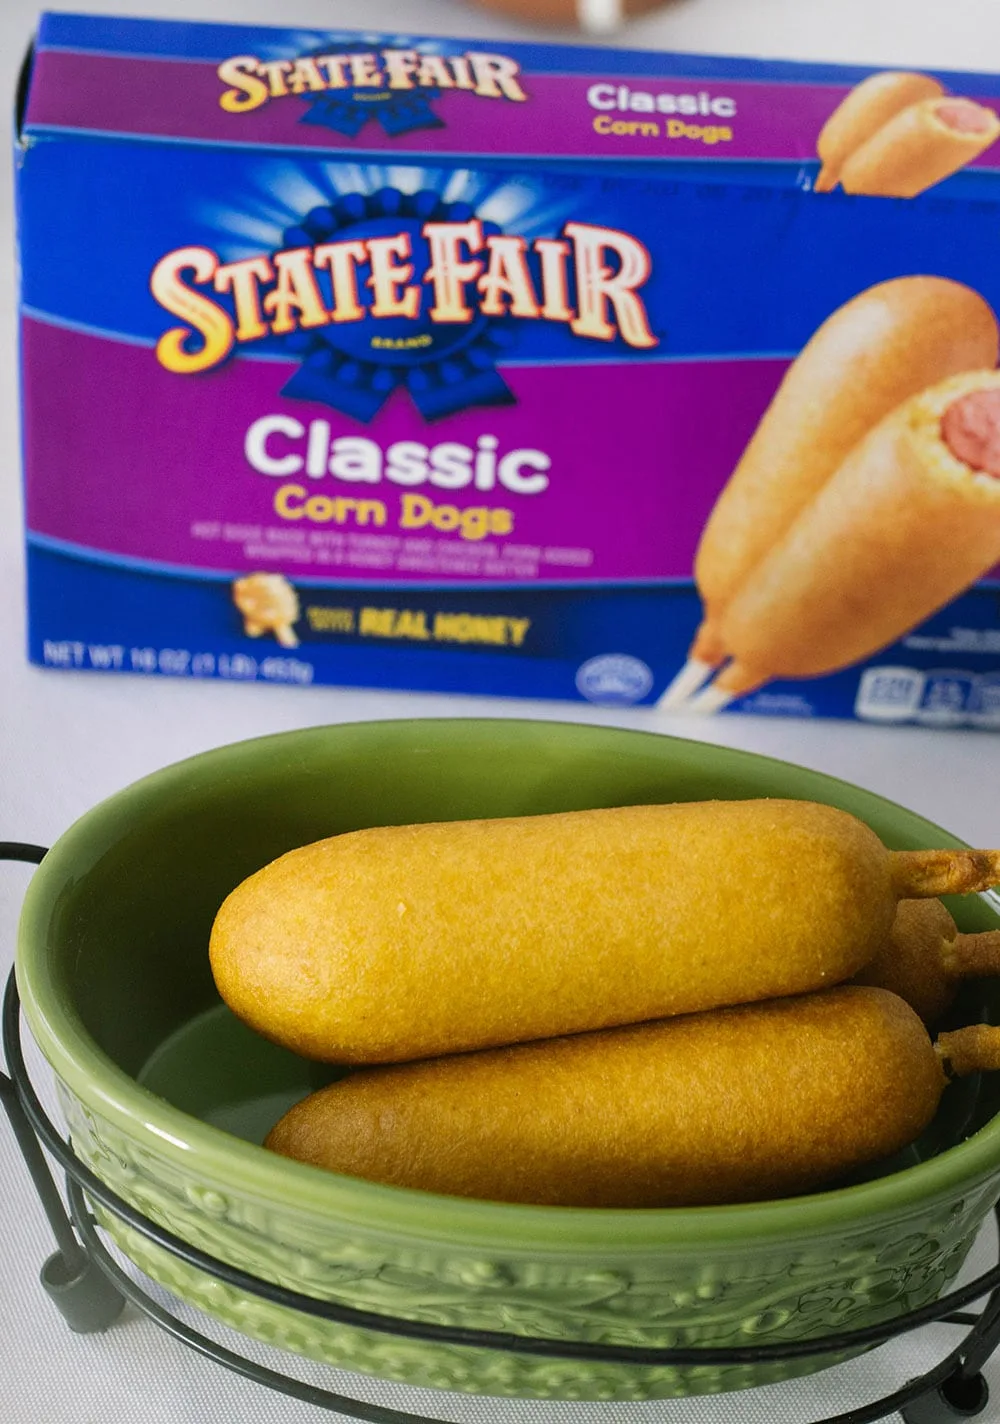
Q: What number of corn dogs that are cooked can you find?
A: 3